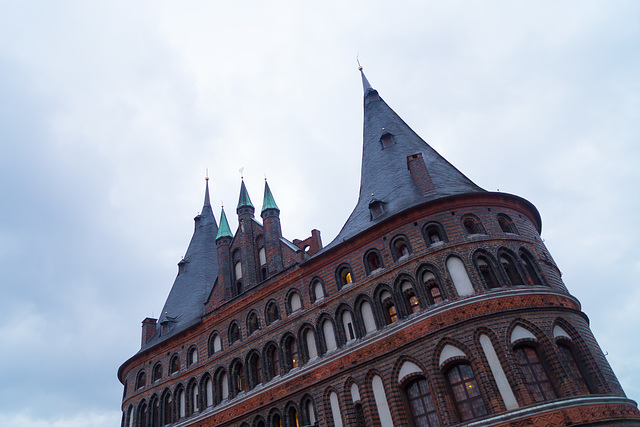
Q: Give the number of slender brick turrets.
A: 3